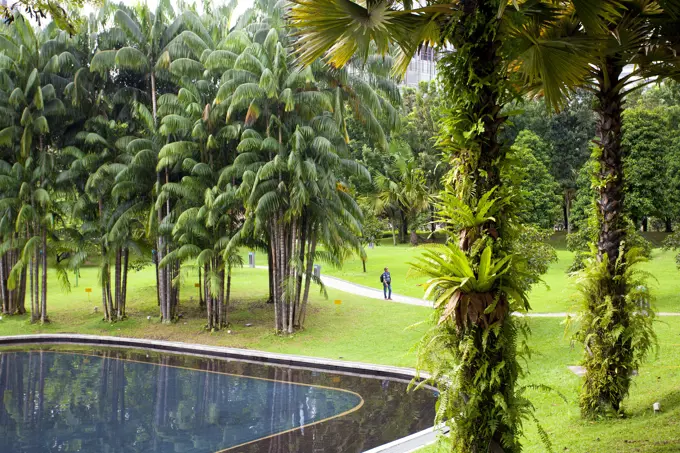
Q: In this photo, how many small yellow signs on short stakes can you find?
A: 3